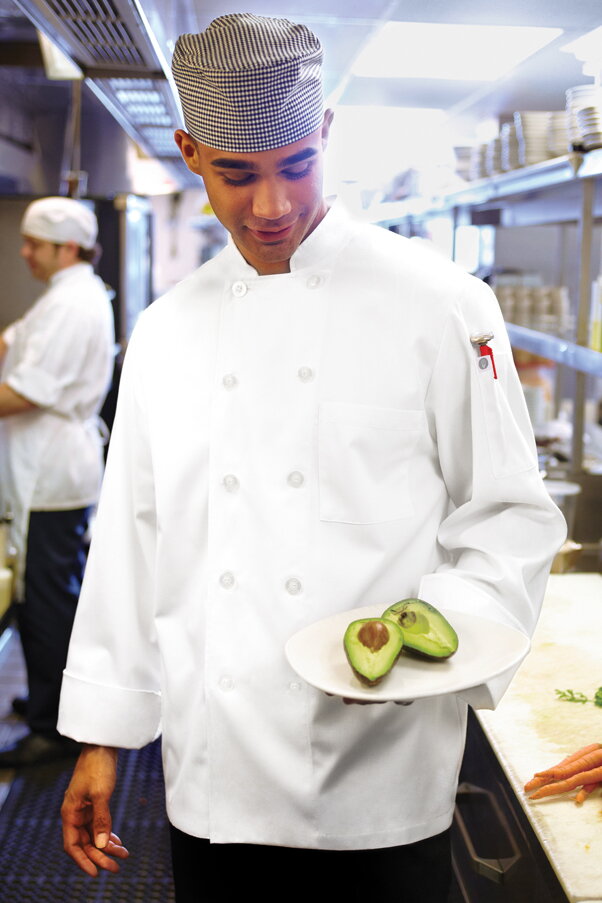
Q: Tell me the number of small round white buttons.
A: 10